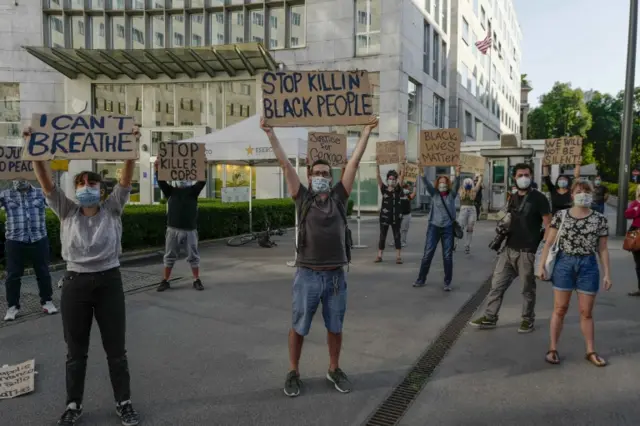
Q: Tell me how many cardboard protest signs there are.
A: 11